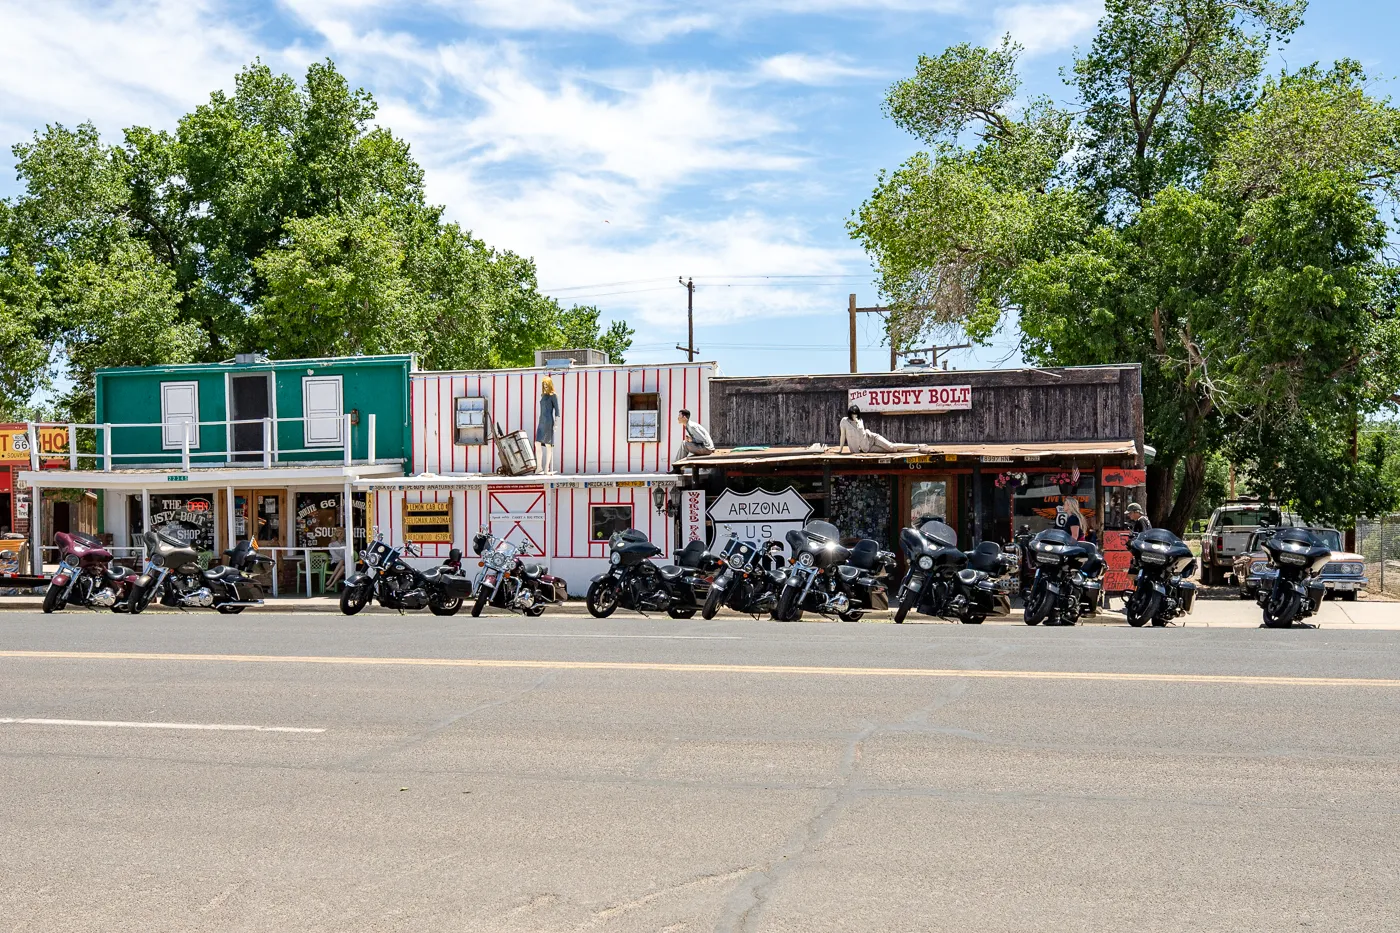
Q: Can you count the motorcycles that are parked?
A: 11